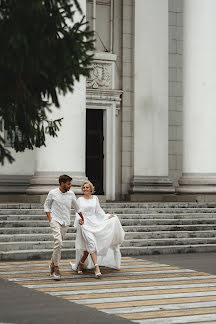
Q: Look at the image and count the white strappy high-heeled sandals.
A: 2